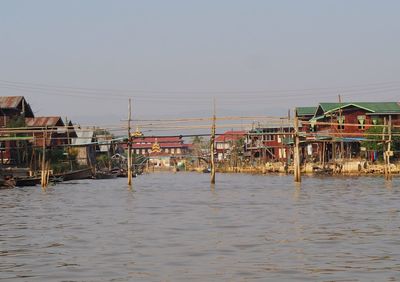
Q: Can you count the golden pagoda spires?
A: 2